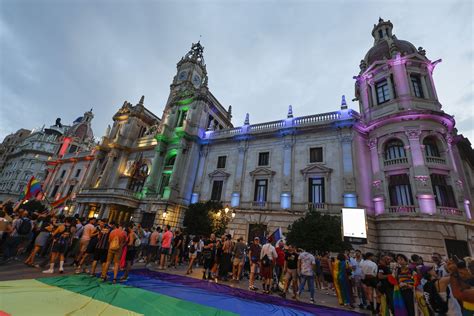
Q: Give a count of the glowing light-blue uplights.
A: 4